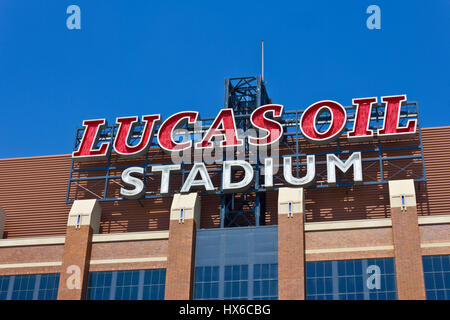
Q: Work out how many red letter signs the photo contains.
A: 8